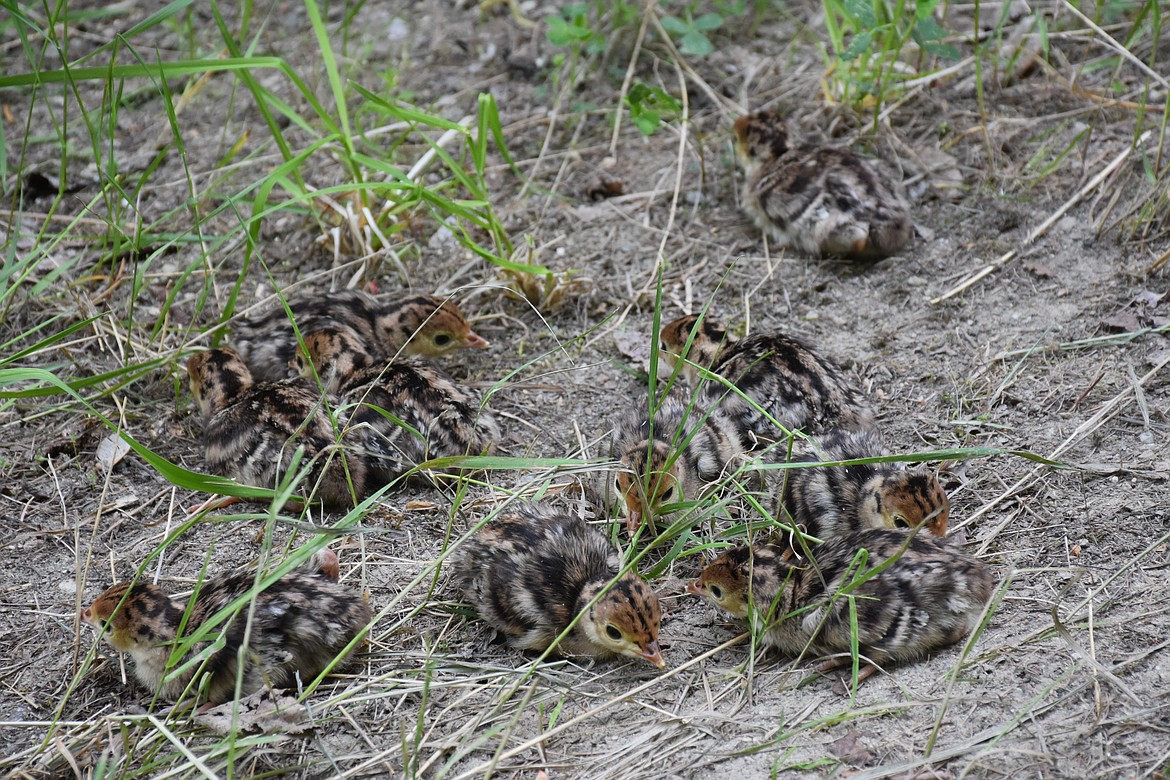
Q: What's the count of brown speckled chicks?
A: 10